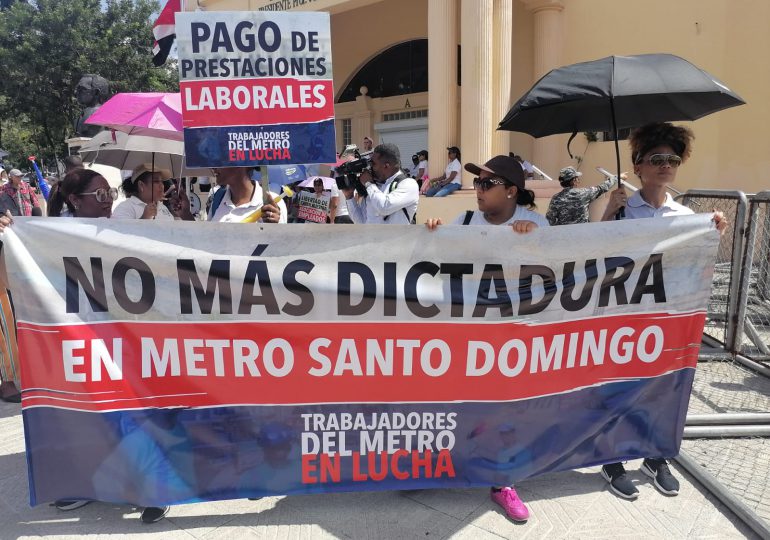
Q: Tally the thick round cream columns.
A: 4